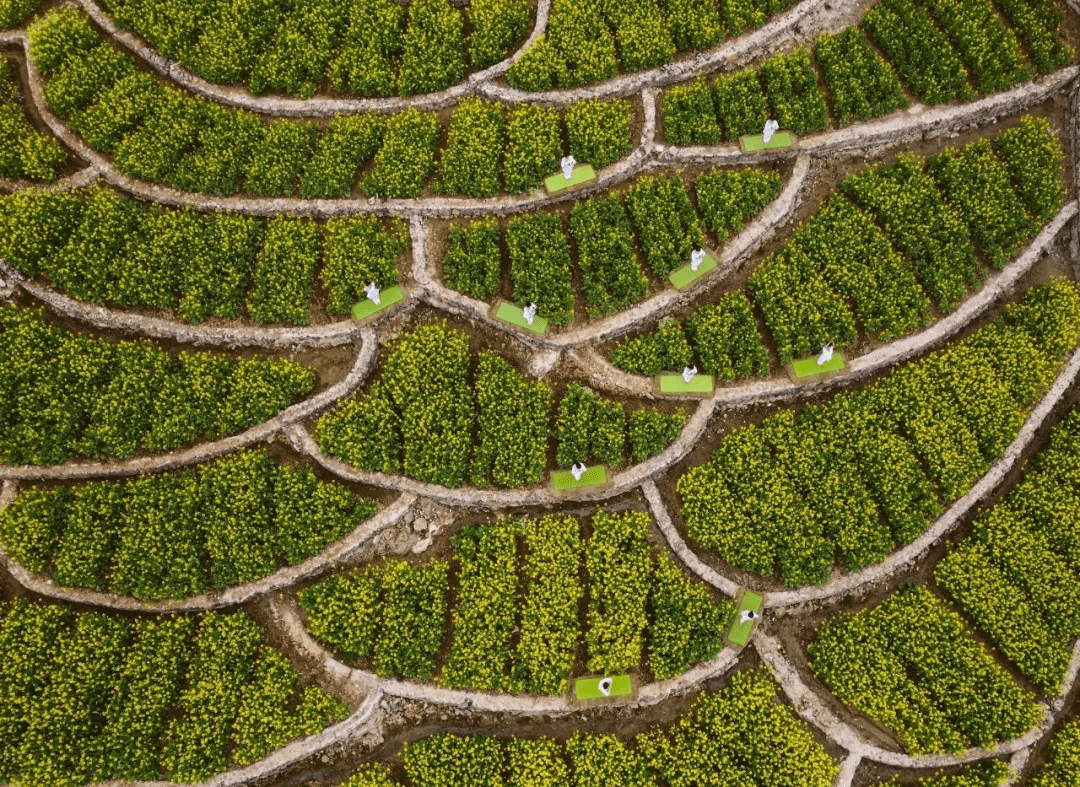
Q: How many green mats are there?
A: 10